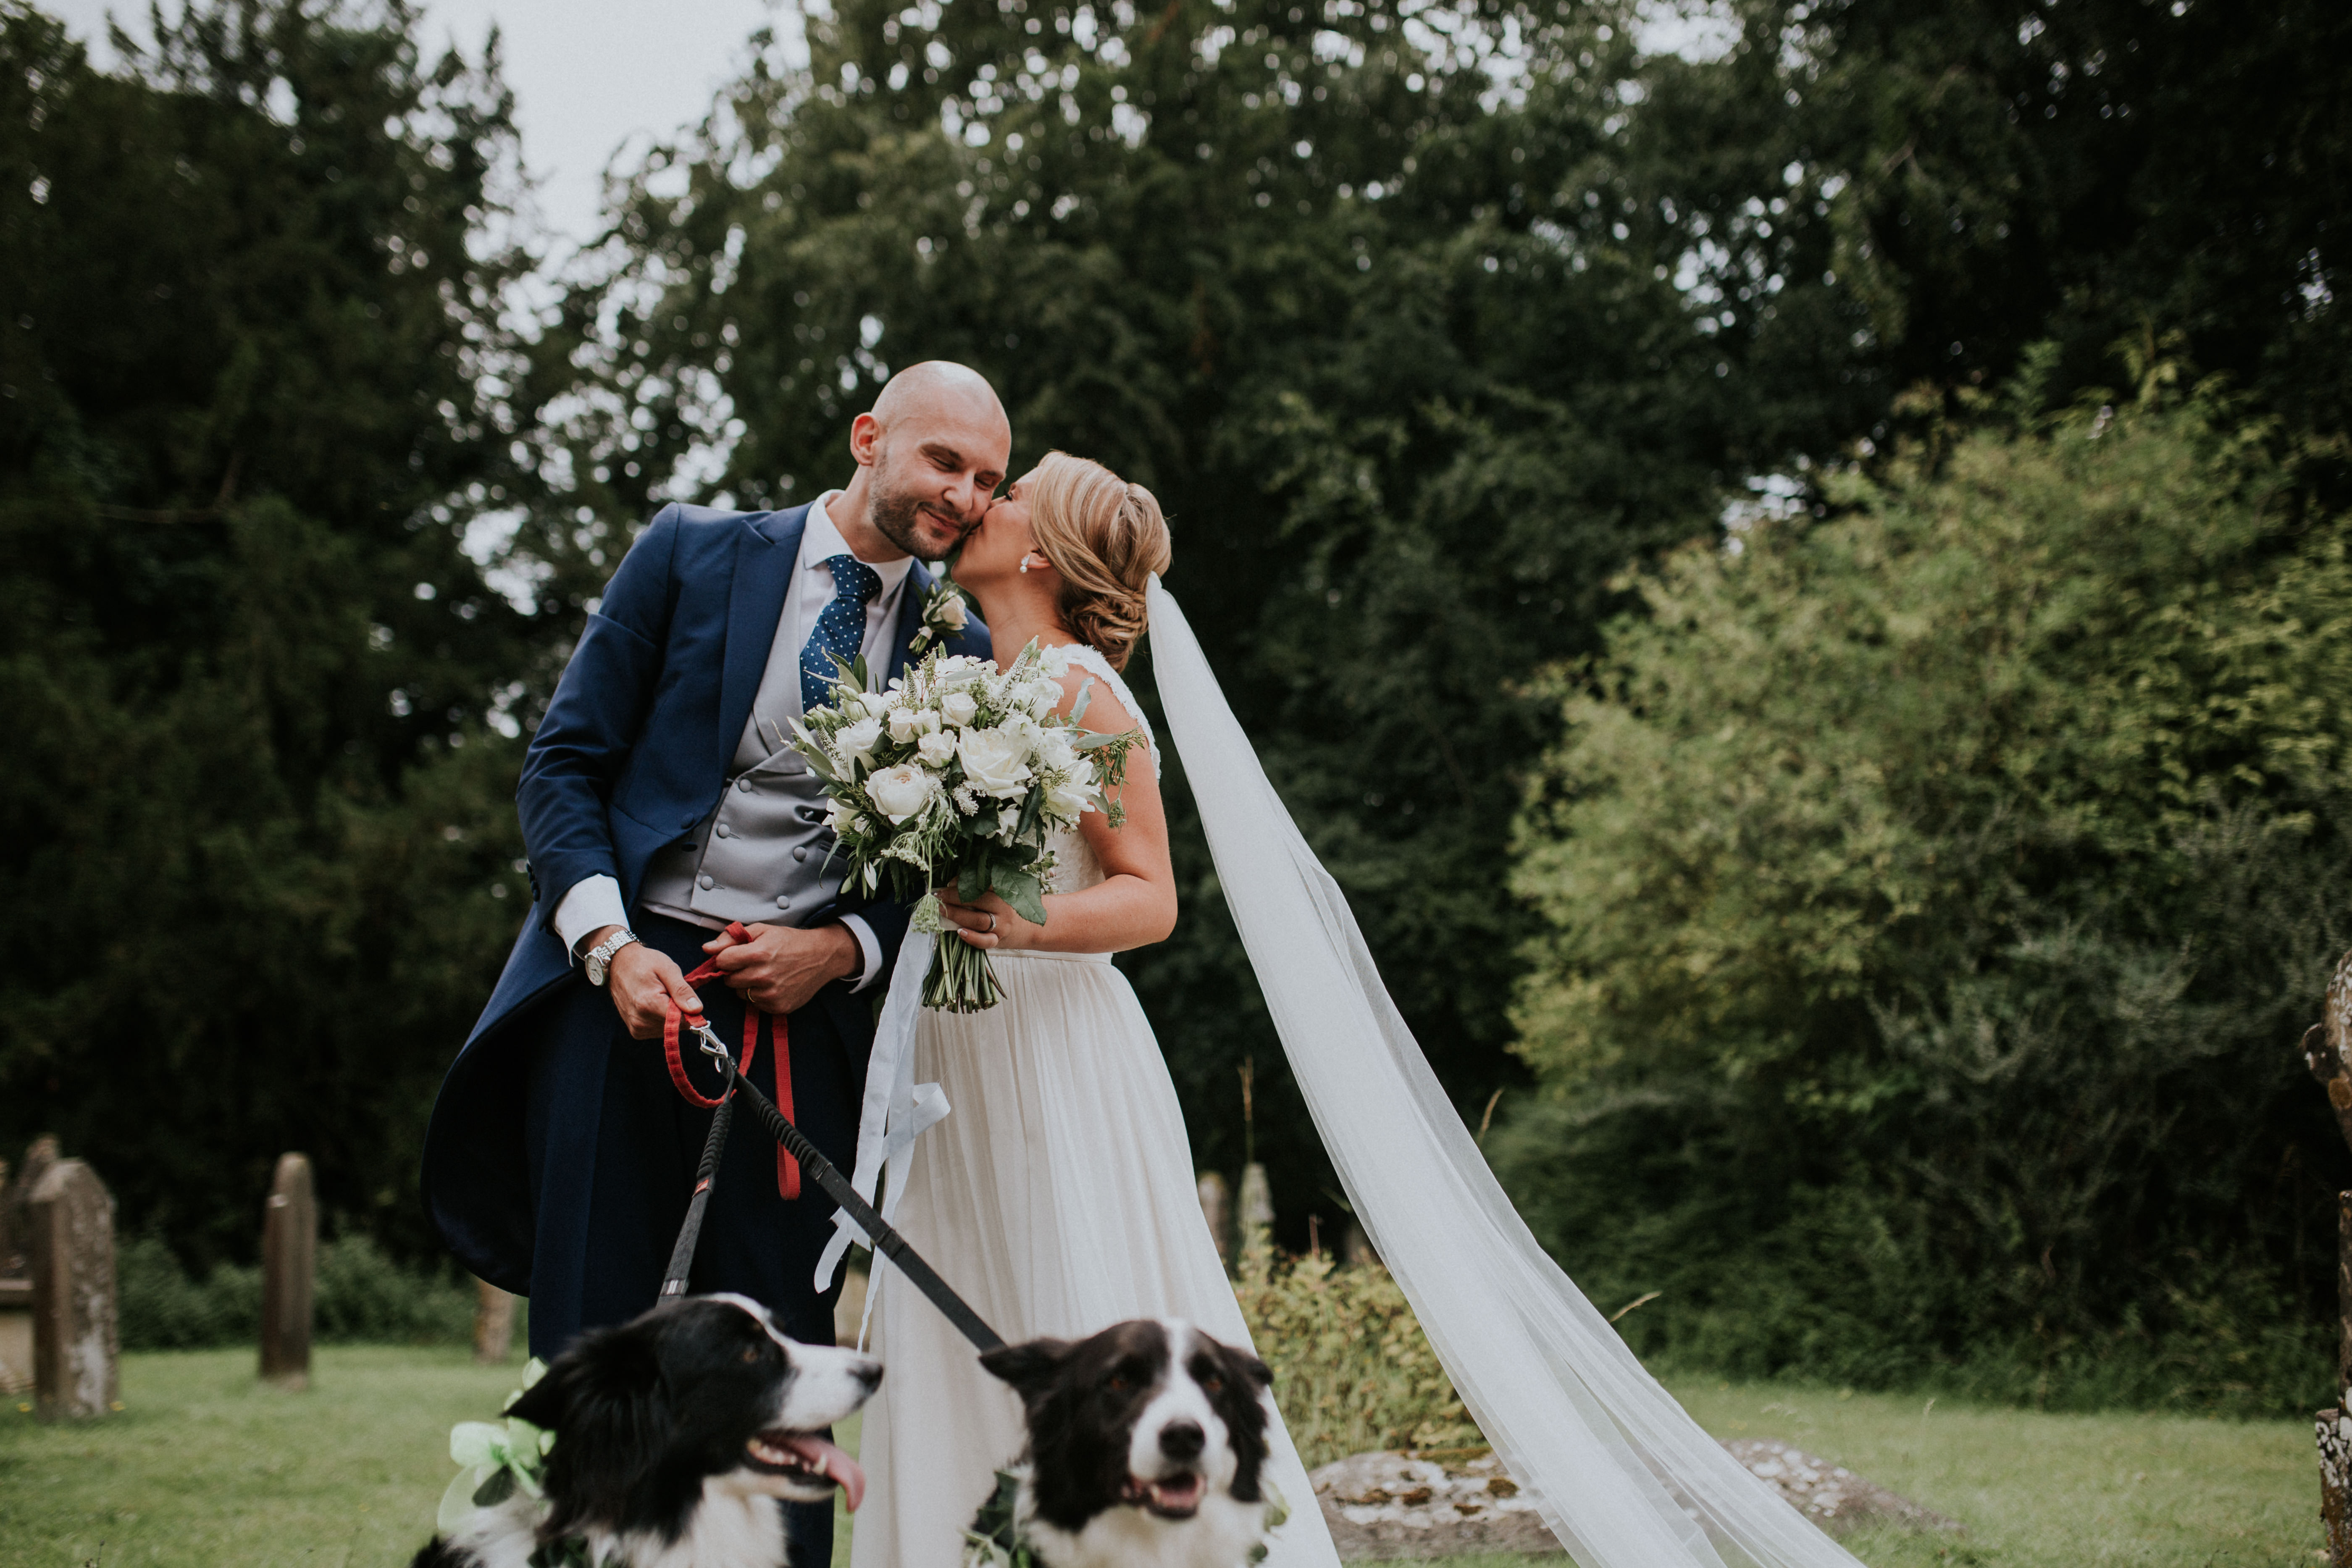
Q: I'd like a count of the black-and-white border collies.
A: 2